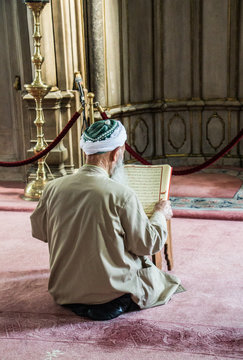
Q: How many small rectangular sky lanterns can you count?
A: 0